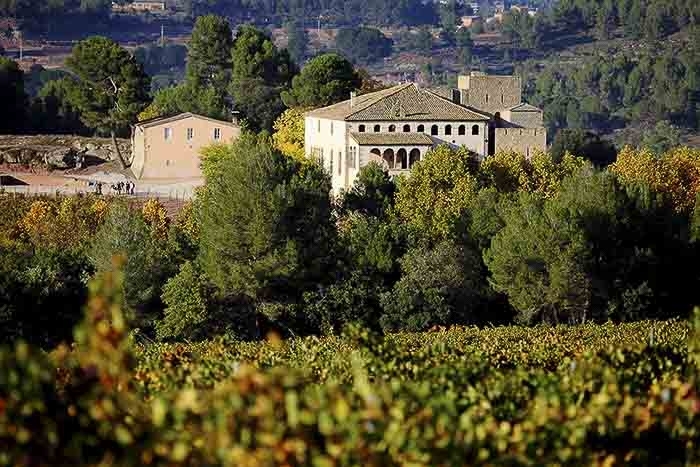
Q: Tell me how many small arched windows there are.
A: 9